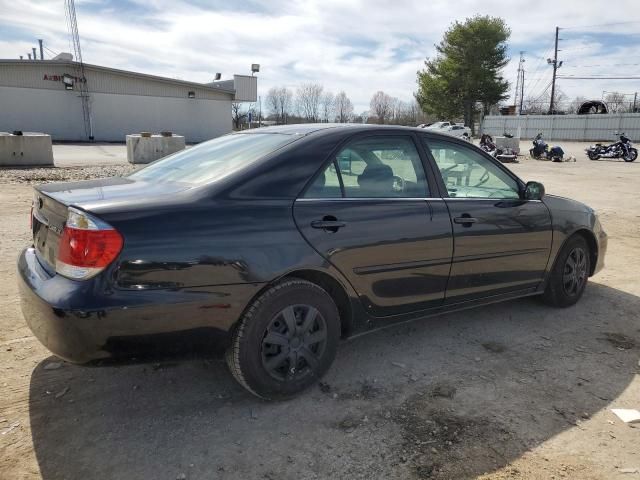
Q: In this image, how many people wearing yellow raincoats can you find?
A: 0